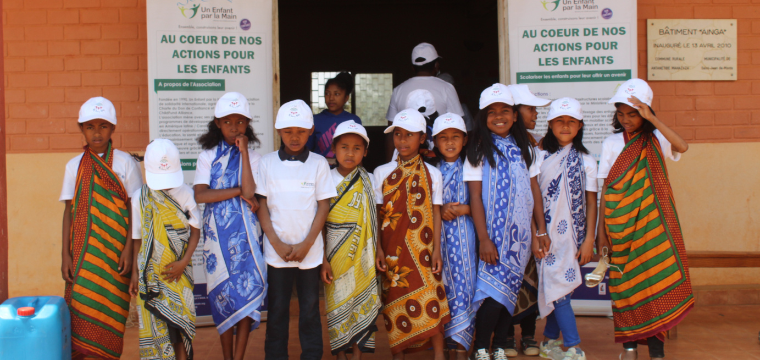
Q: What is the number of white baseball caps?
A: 13